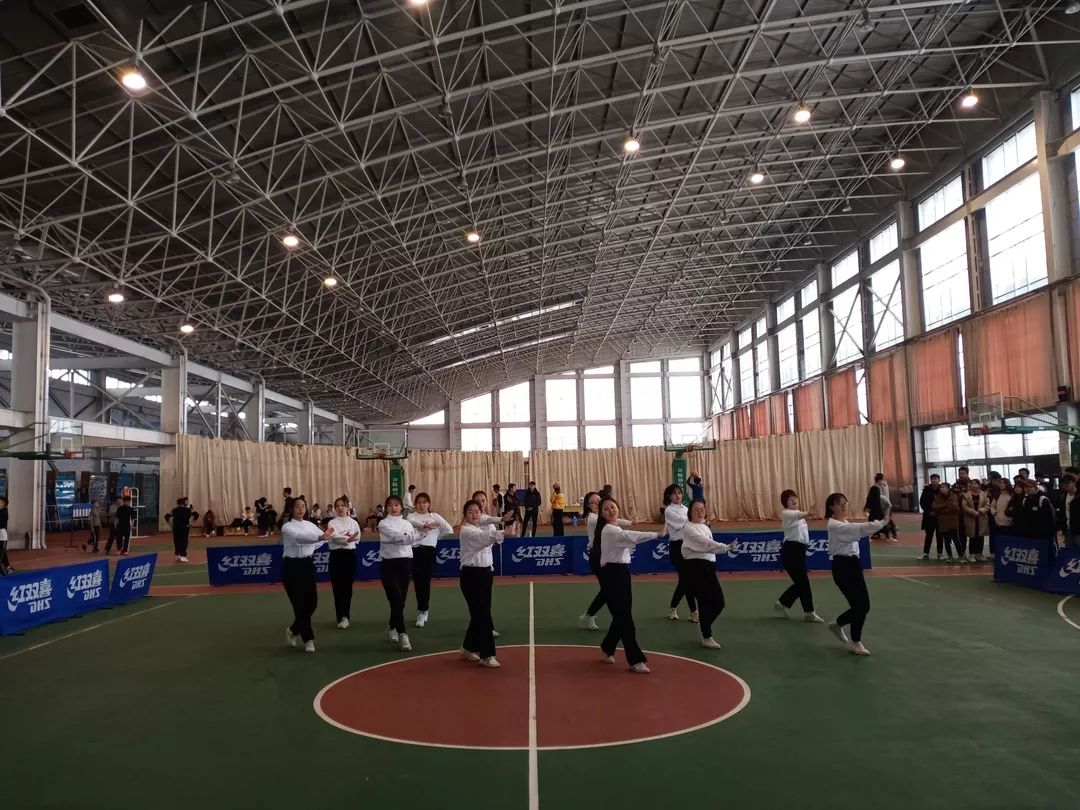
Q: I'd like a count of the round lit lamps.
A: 12